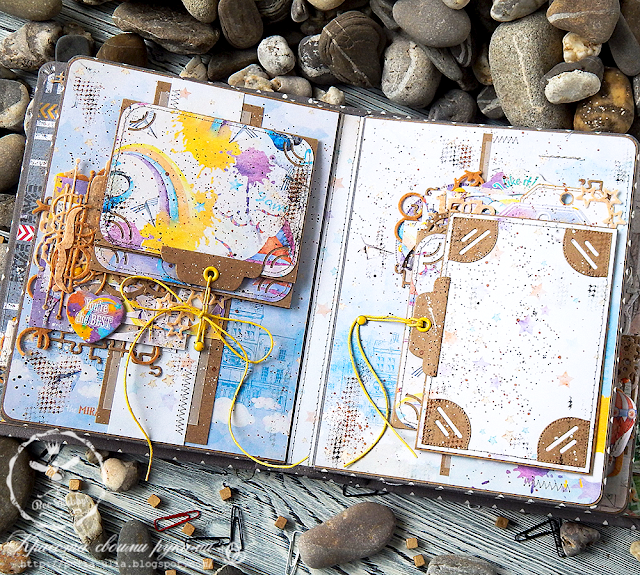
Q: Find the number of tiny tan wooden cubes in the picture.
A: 11